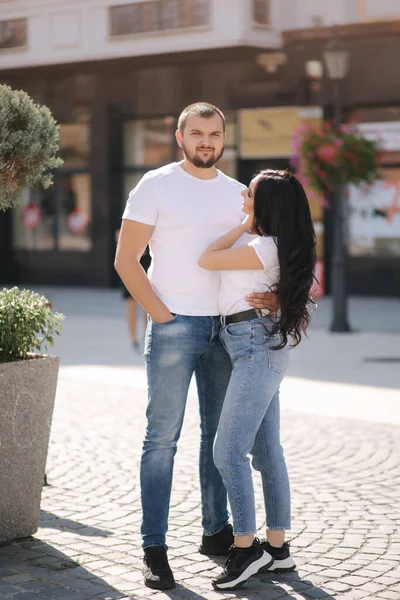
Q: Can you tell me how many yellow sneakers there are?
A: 0